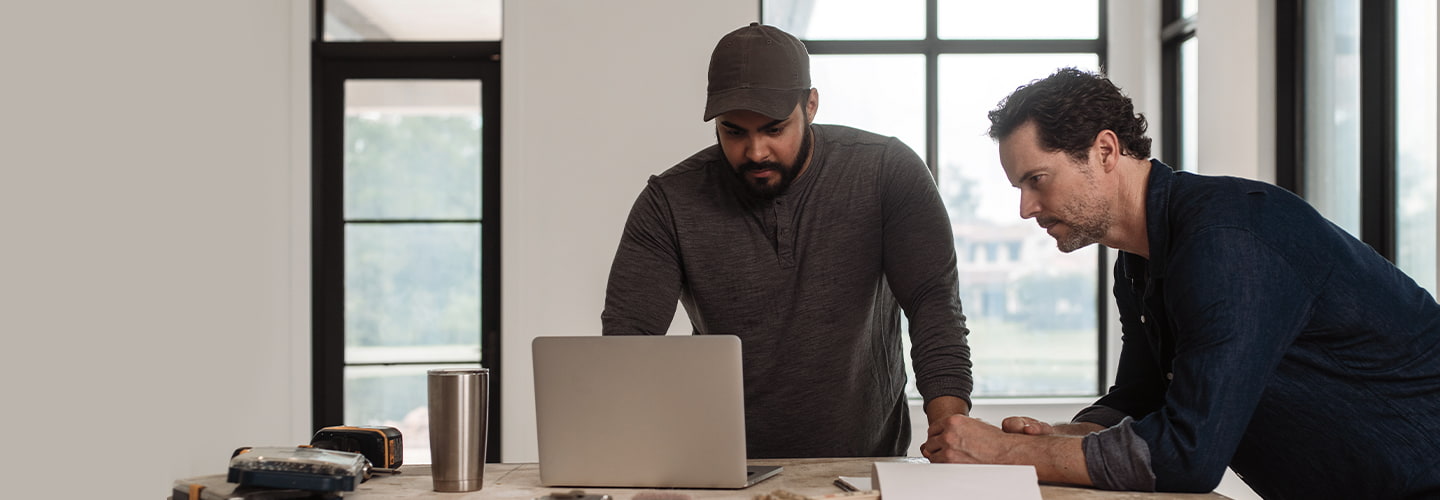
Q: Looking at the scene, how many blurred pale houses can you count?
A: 1